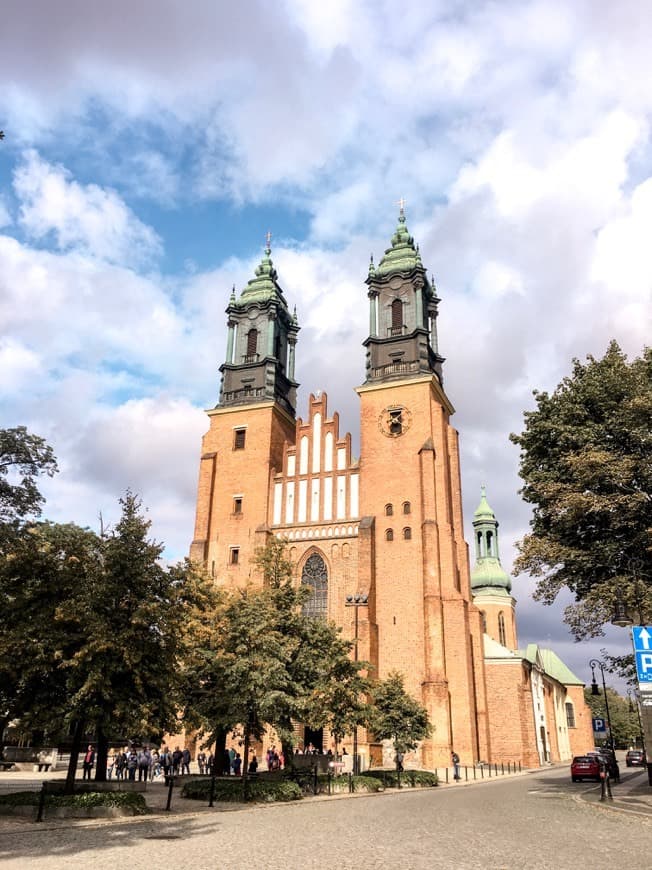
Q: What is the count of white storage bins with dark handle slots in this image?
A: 0